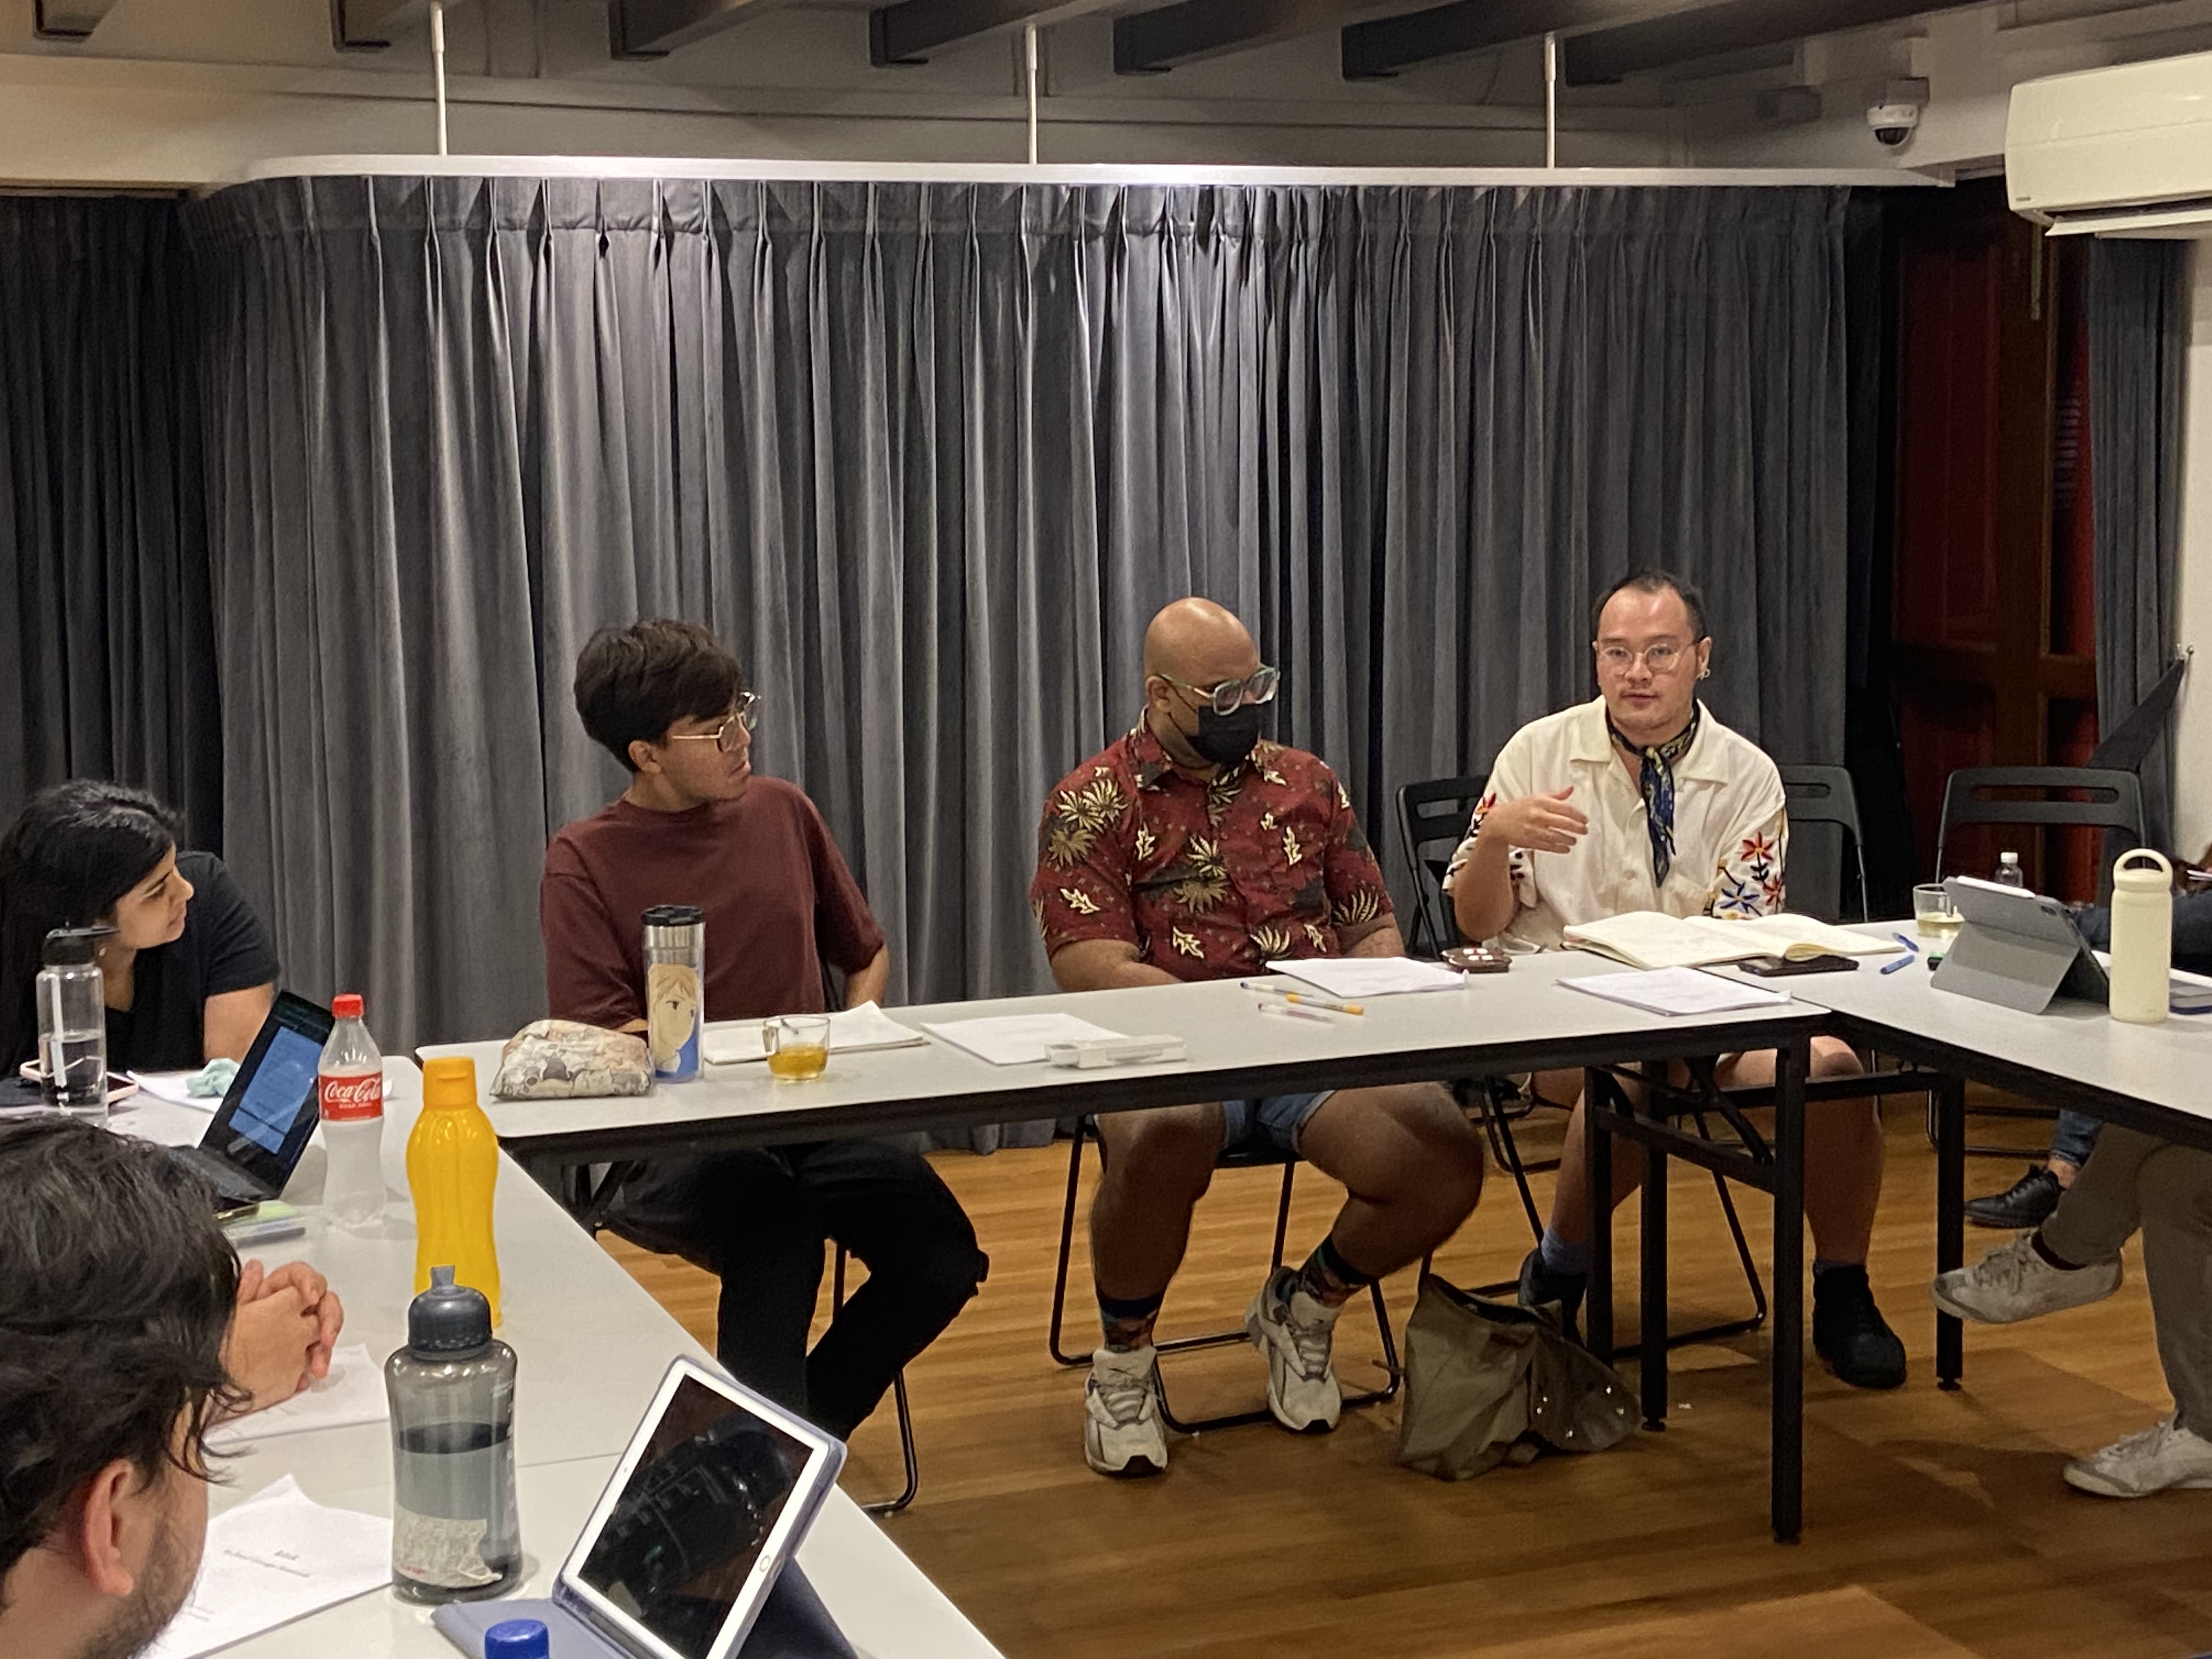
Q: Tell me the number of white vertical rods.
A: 3